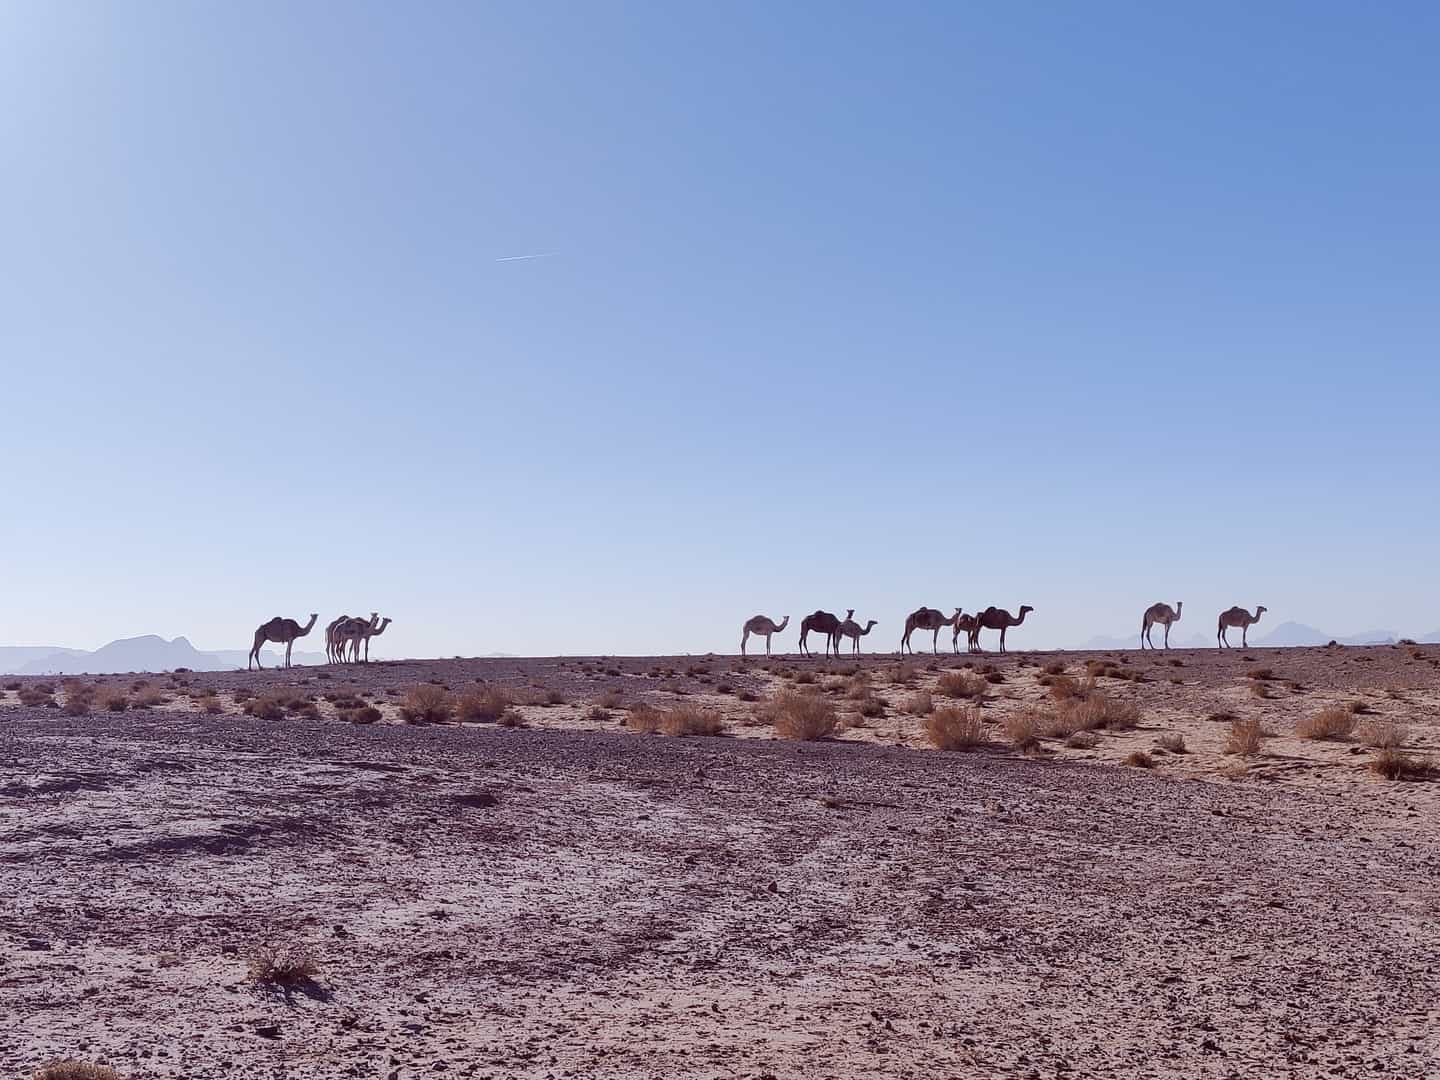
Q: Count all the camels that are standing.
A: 12